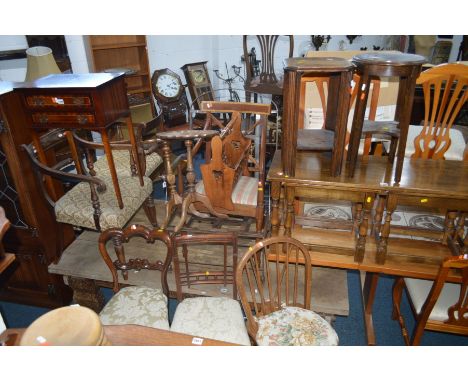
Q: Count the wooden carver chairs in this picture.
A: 2